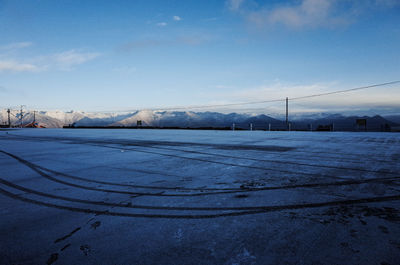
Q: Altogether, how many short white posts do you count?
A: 6